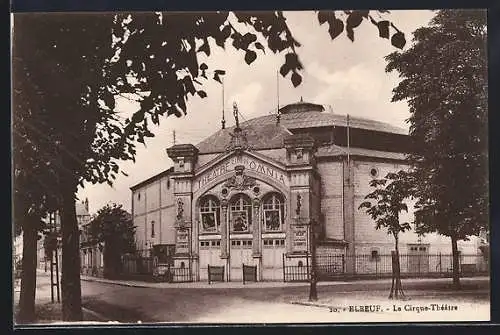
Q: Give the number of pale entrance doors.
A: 3